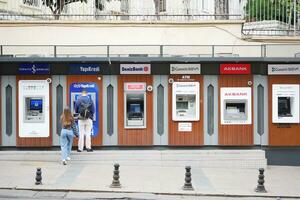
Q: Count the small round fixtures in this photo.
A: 5